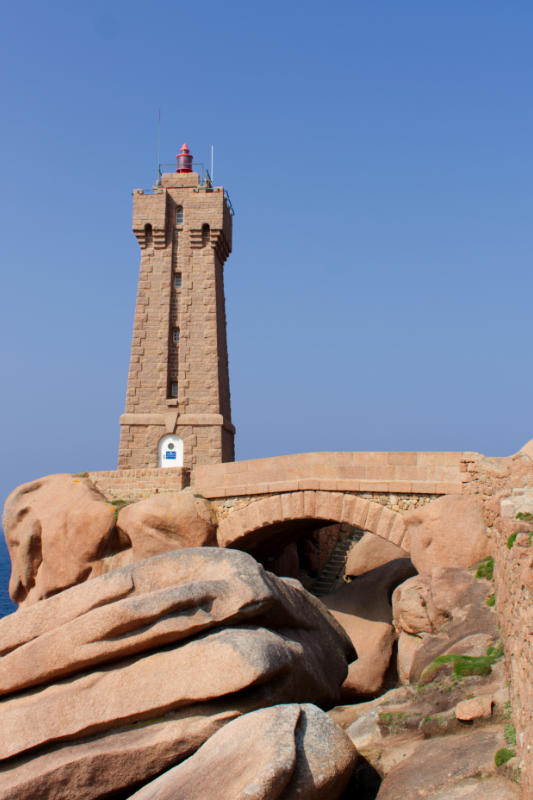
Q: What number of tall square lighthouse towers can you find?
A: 1